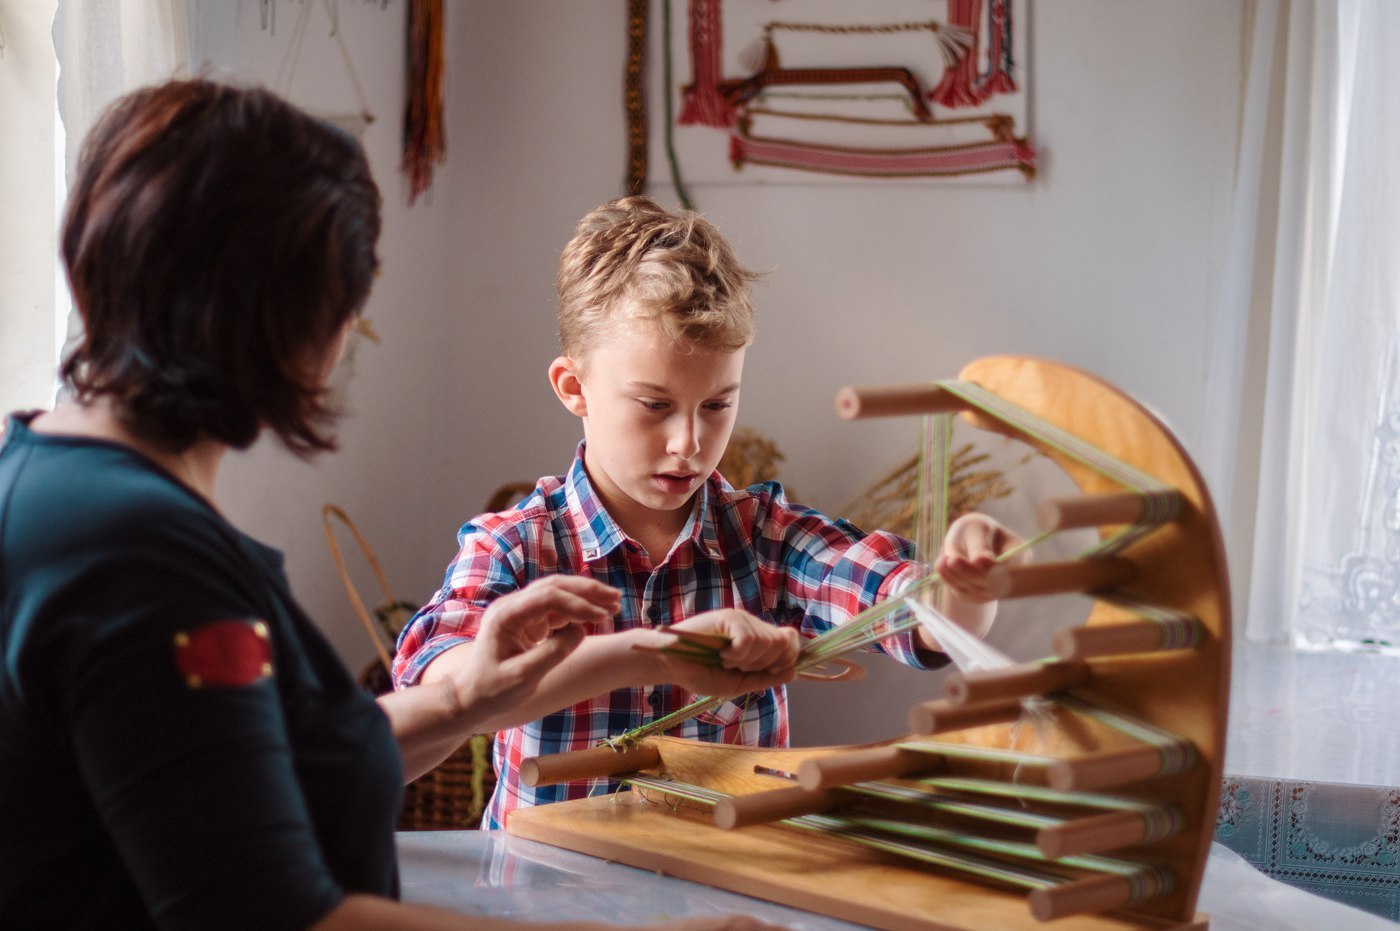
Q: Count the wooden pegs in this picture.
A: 12